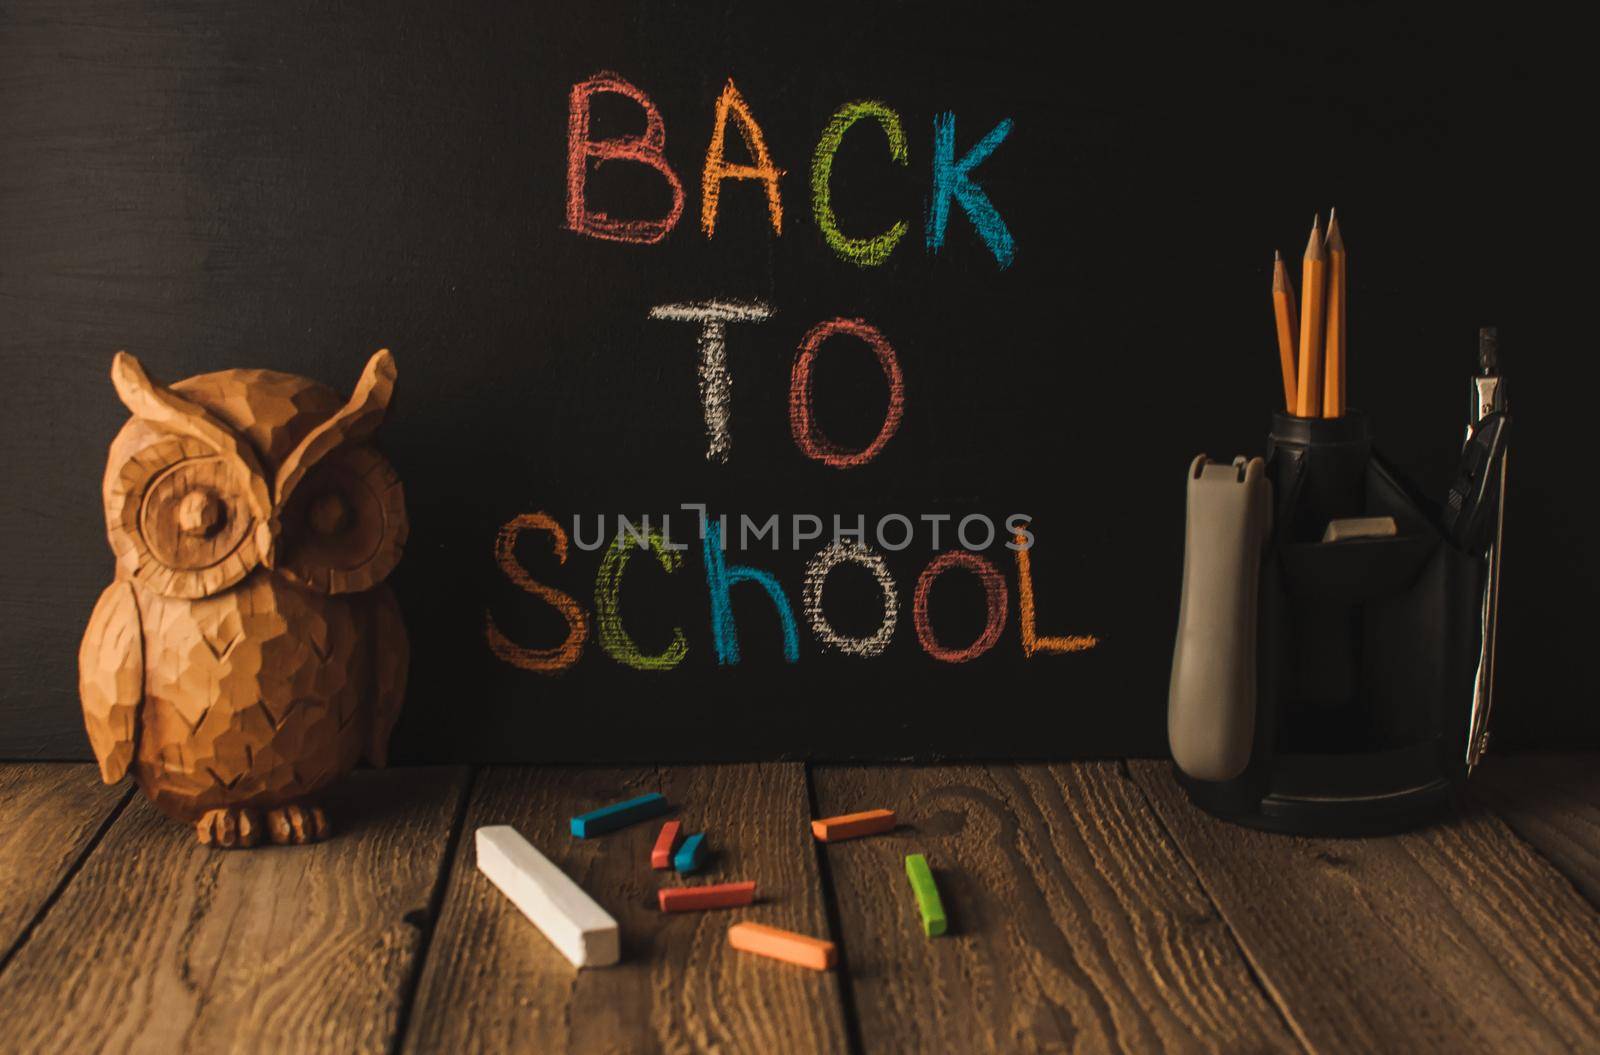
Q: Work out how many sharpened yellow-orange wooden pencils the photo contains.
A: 3